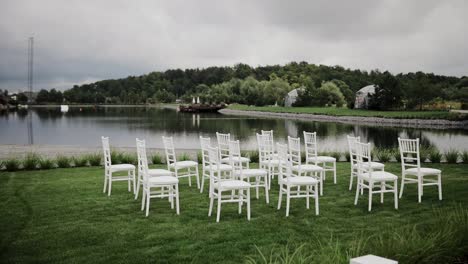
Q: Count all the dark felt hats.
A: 0